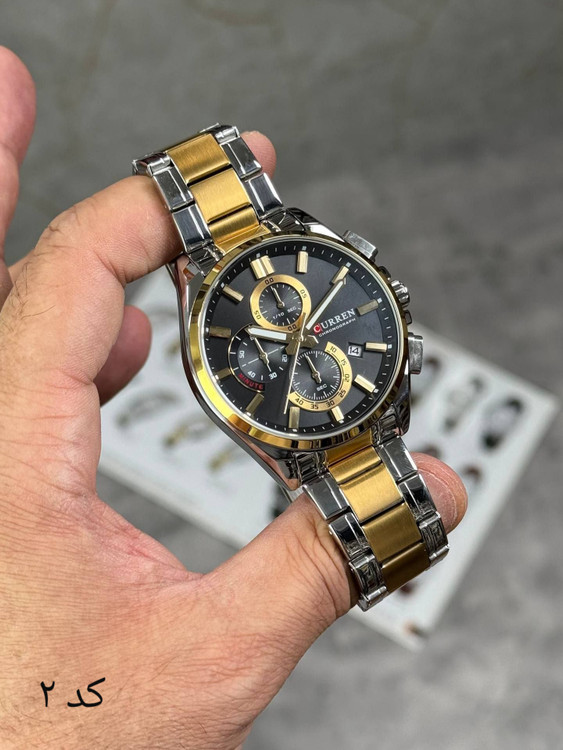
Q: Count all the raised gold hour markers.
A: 12